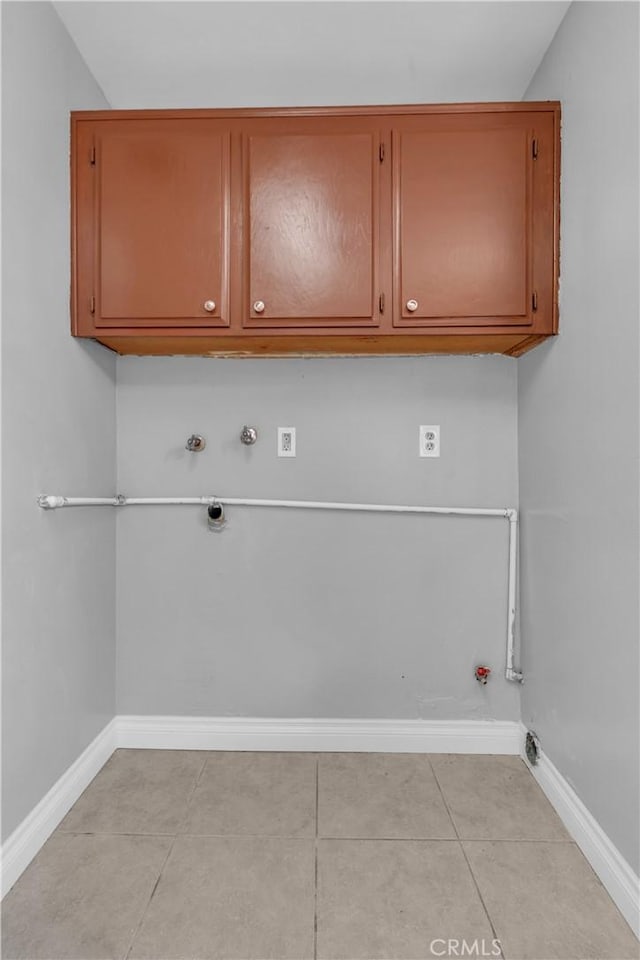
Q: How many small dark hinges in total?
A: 6